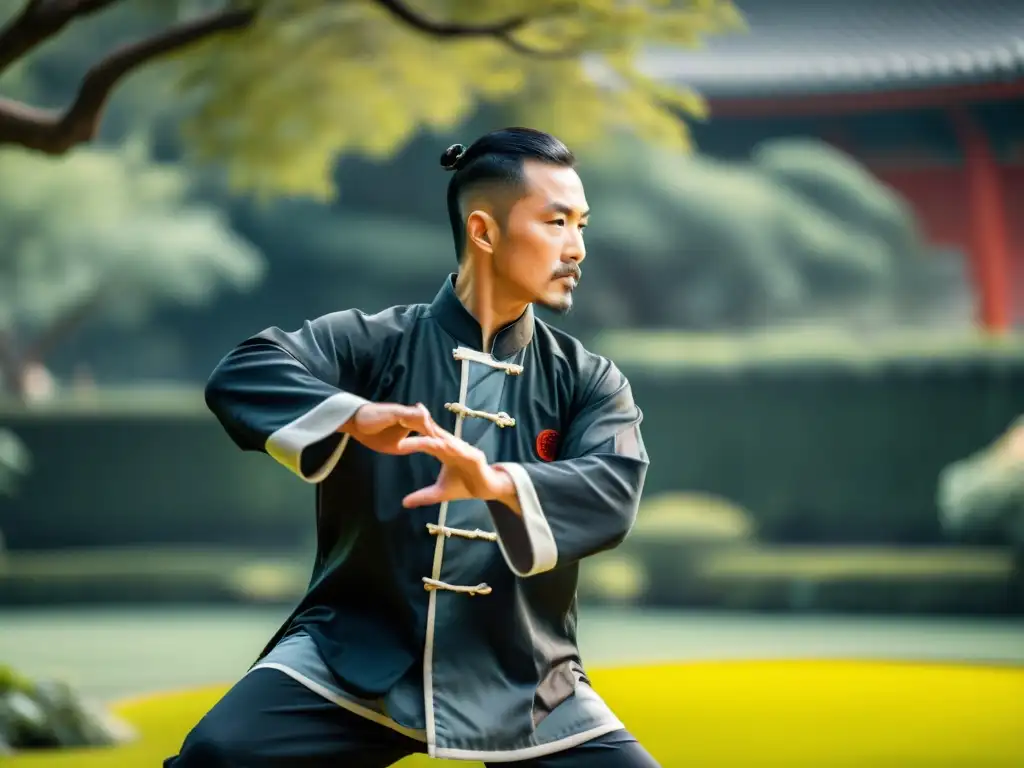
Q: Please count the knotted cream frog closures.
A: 4